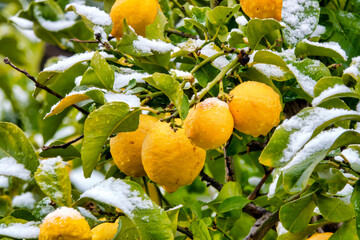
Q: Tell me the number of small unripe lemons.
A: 0